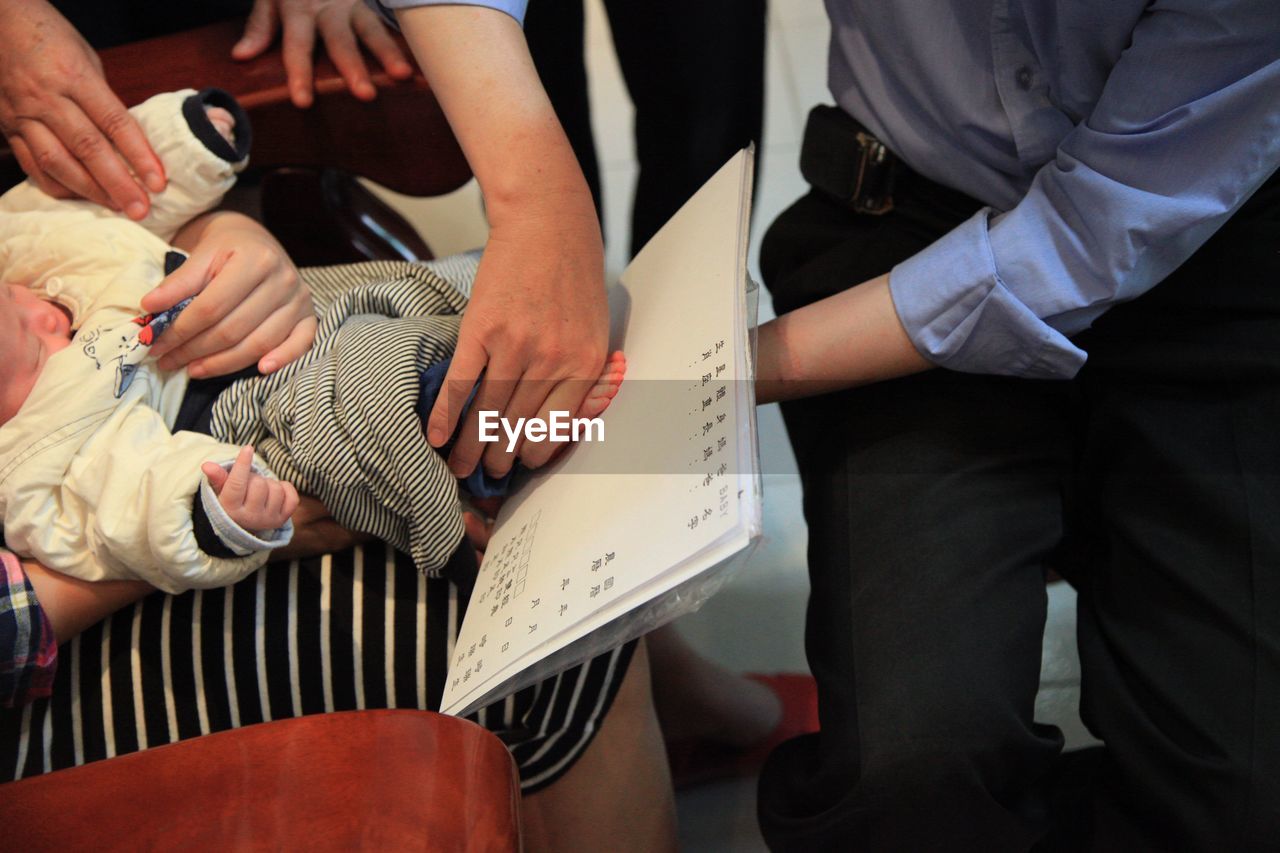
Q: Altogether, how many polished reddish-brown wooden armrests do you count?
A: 2